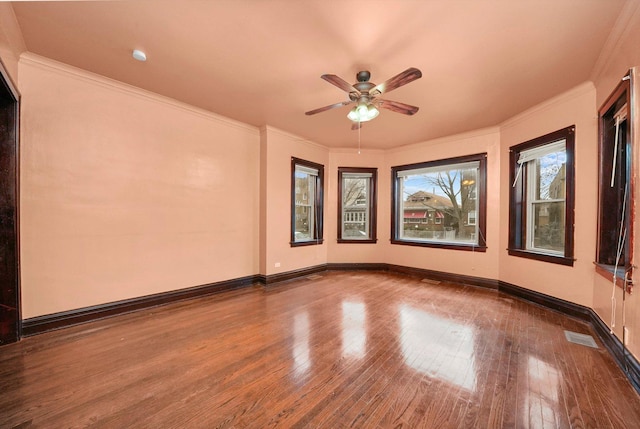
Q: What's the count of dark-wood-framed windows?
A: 5